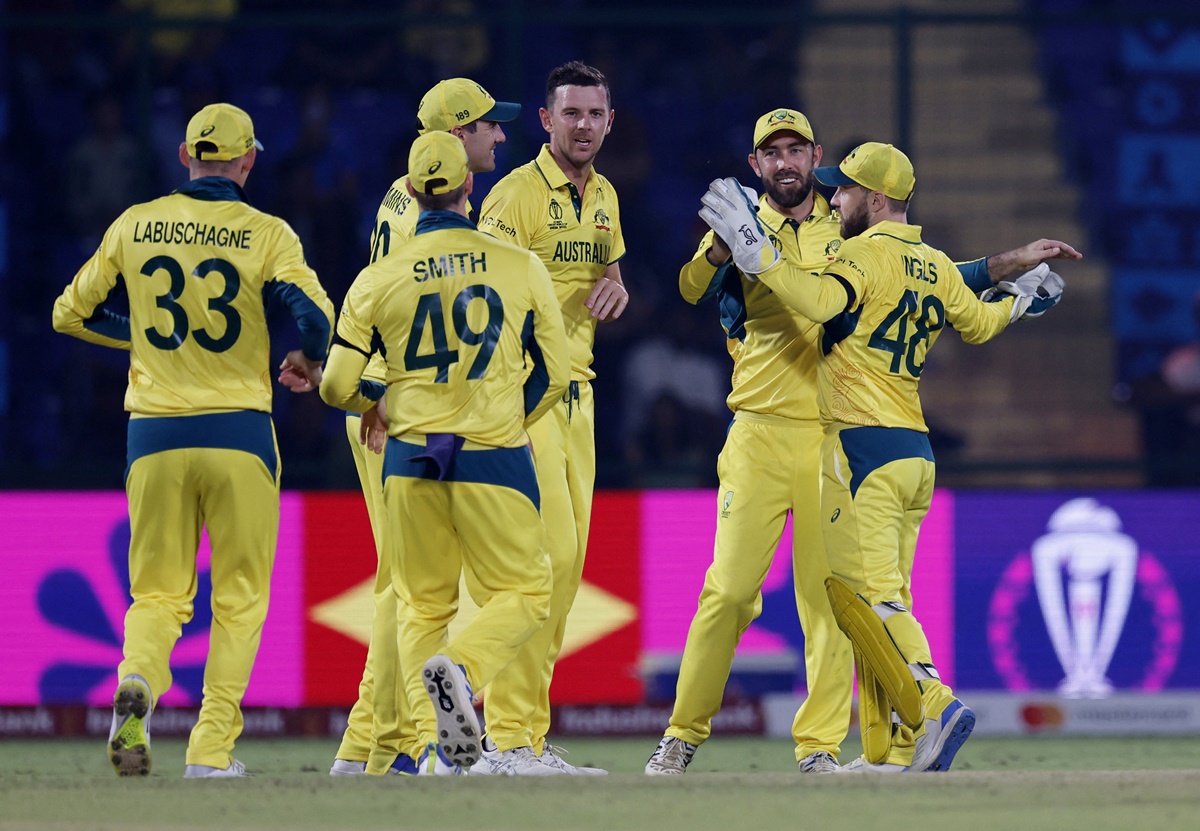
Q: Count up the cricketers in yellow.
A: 6